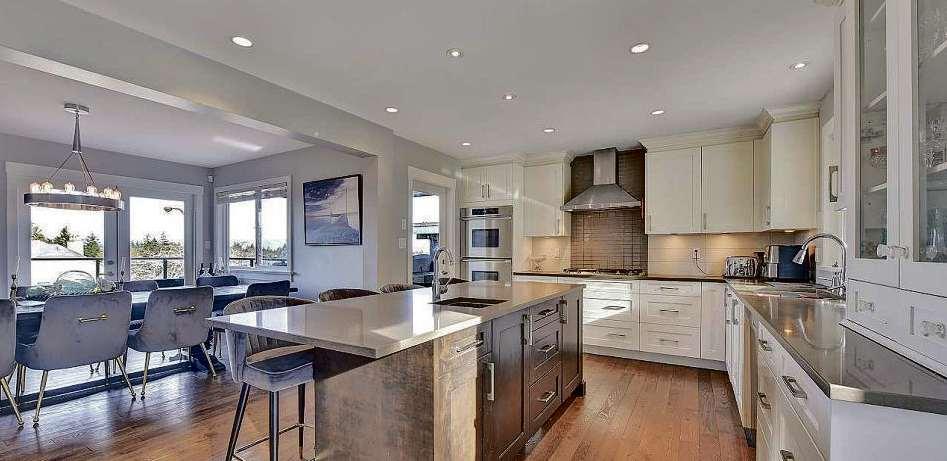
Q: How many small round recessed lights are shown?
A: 9